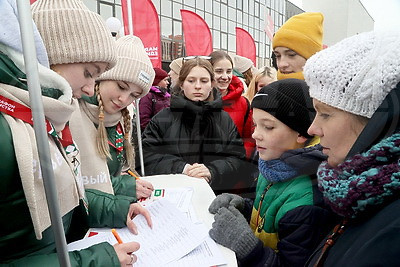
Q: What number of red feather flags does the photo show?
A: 3